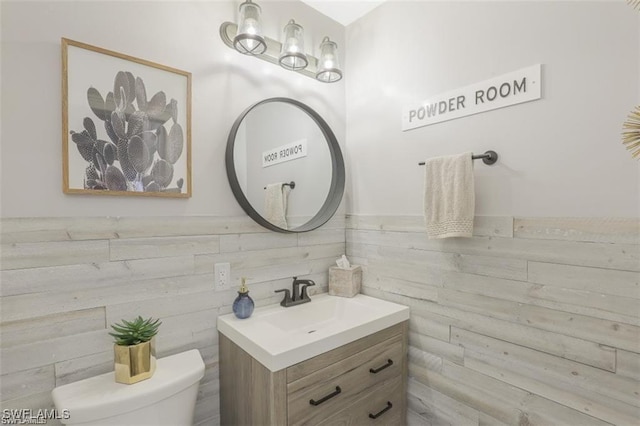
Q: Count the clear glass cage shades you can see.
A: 3